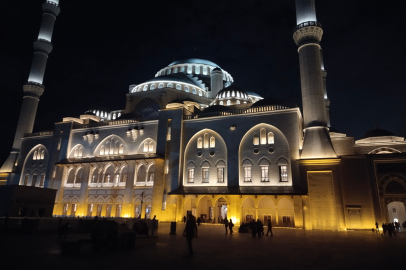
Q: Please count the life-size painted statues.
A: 0